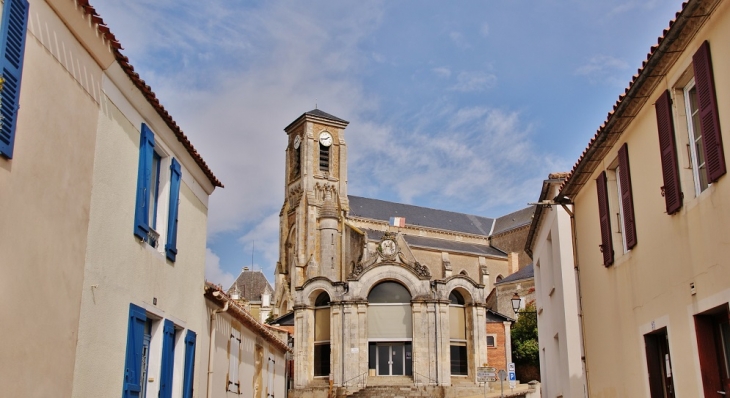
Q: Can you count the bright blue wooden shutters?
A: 6